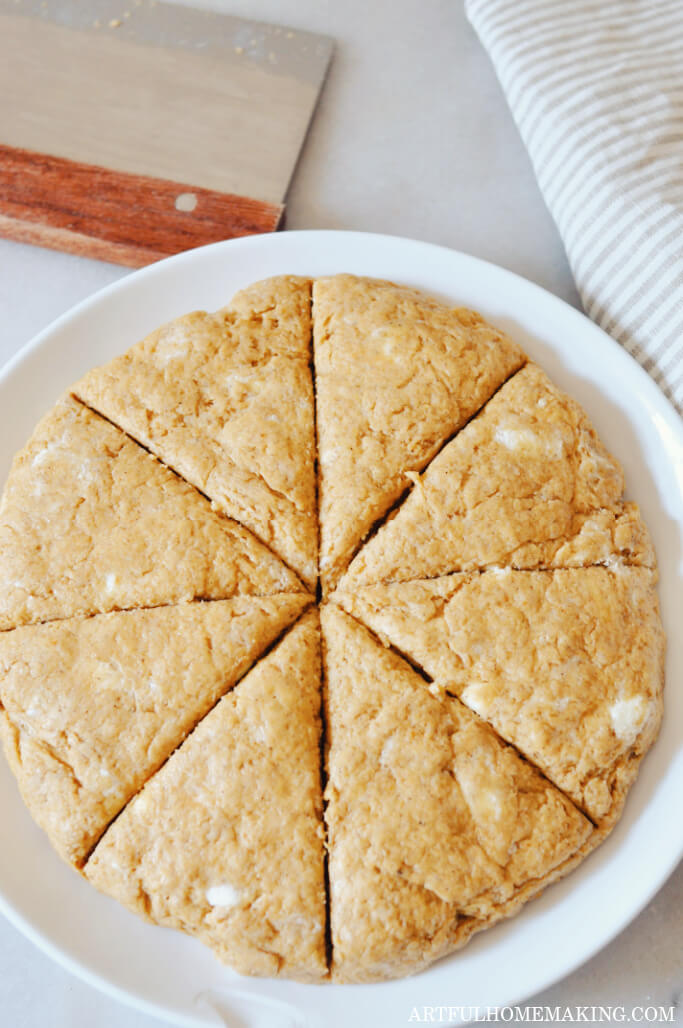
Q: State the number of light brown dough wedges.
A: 8